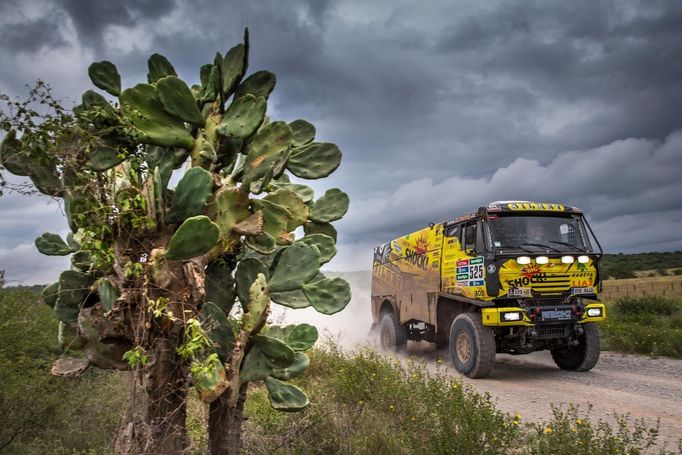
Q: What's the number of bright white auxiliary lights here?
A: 4